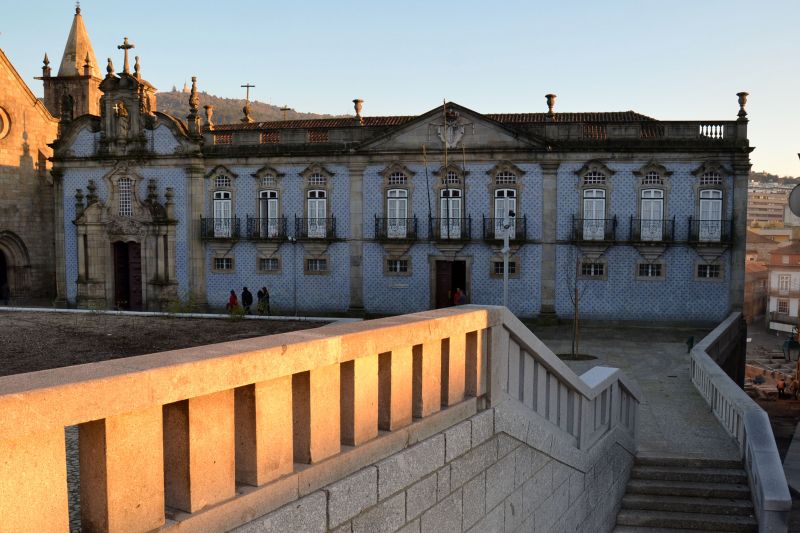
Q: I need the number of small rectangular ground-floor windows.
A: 8